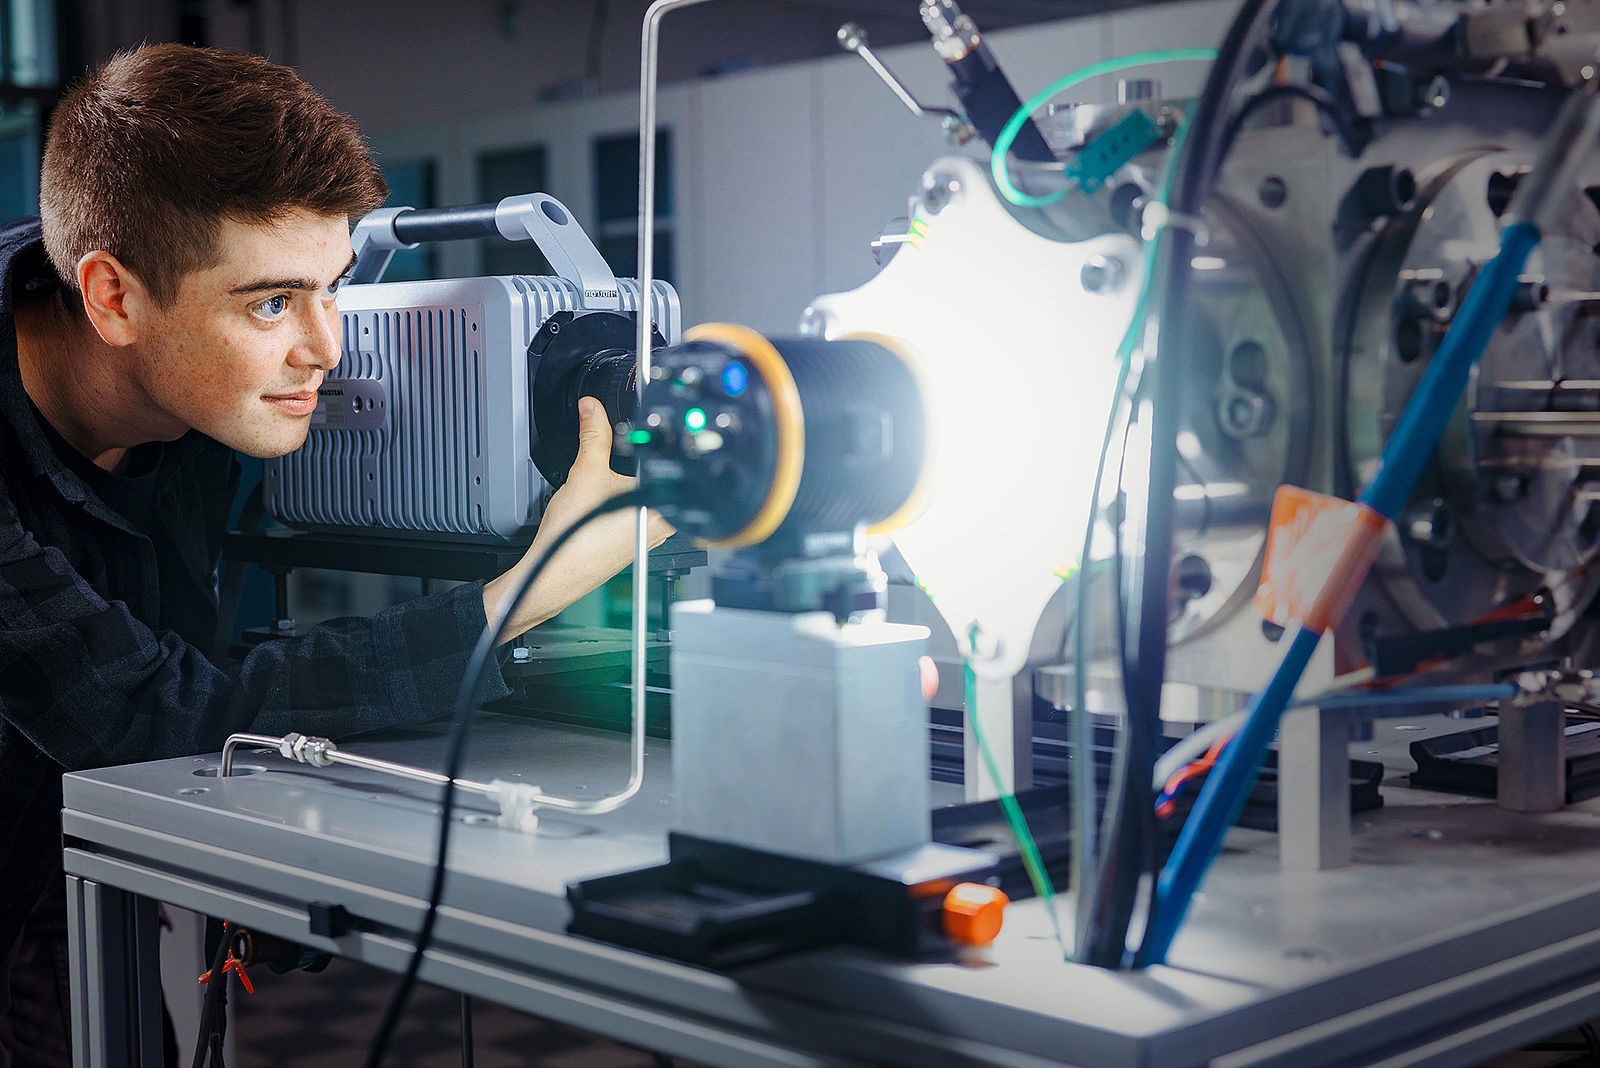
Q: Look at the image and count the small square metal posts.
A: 3